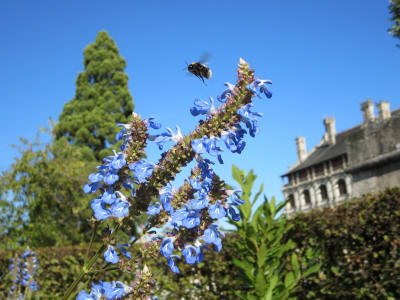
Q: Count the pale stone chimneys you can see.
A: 4